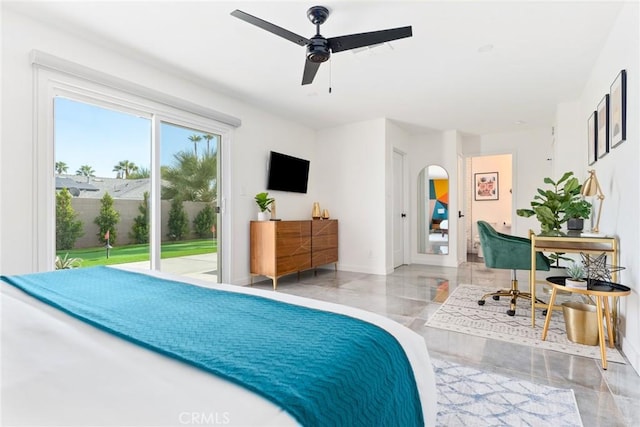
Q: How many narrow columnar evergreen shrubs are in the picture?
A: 5